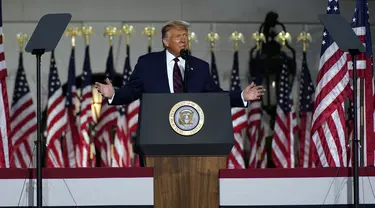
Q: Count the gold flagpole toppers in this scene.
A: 12